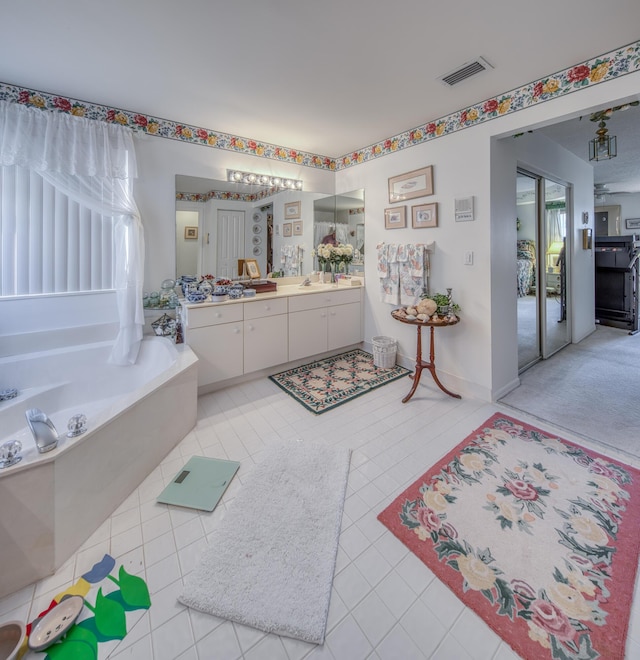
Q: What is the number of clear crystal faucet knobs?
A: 2